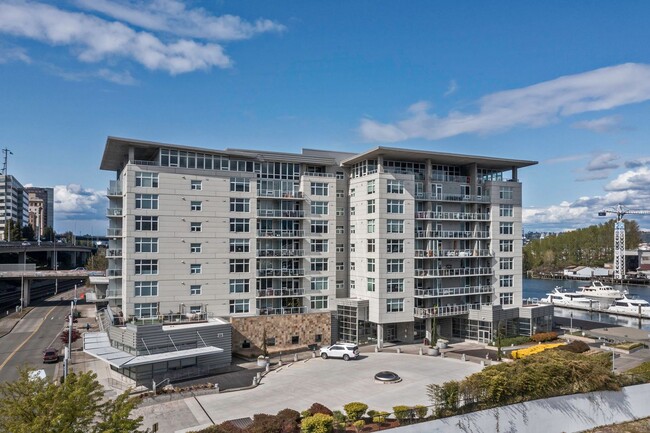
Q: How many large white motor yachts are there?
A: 3